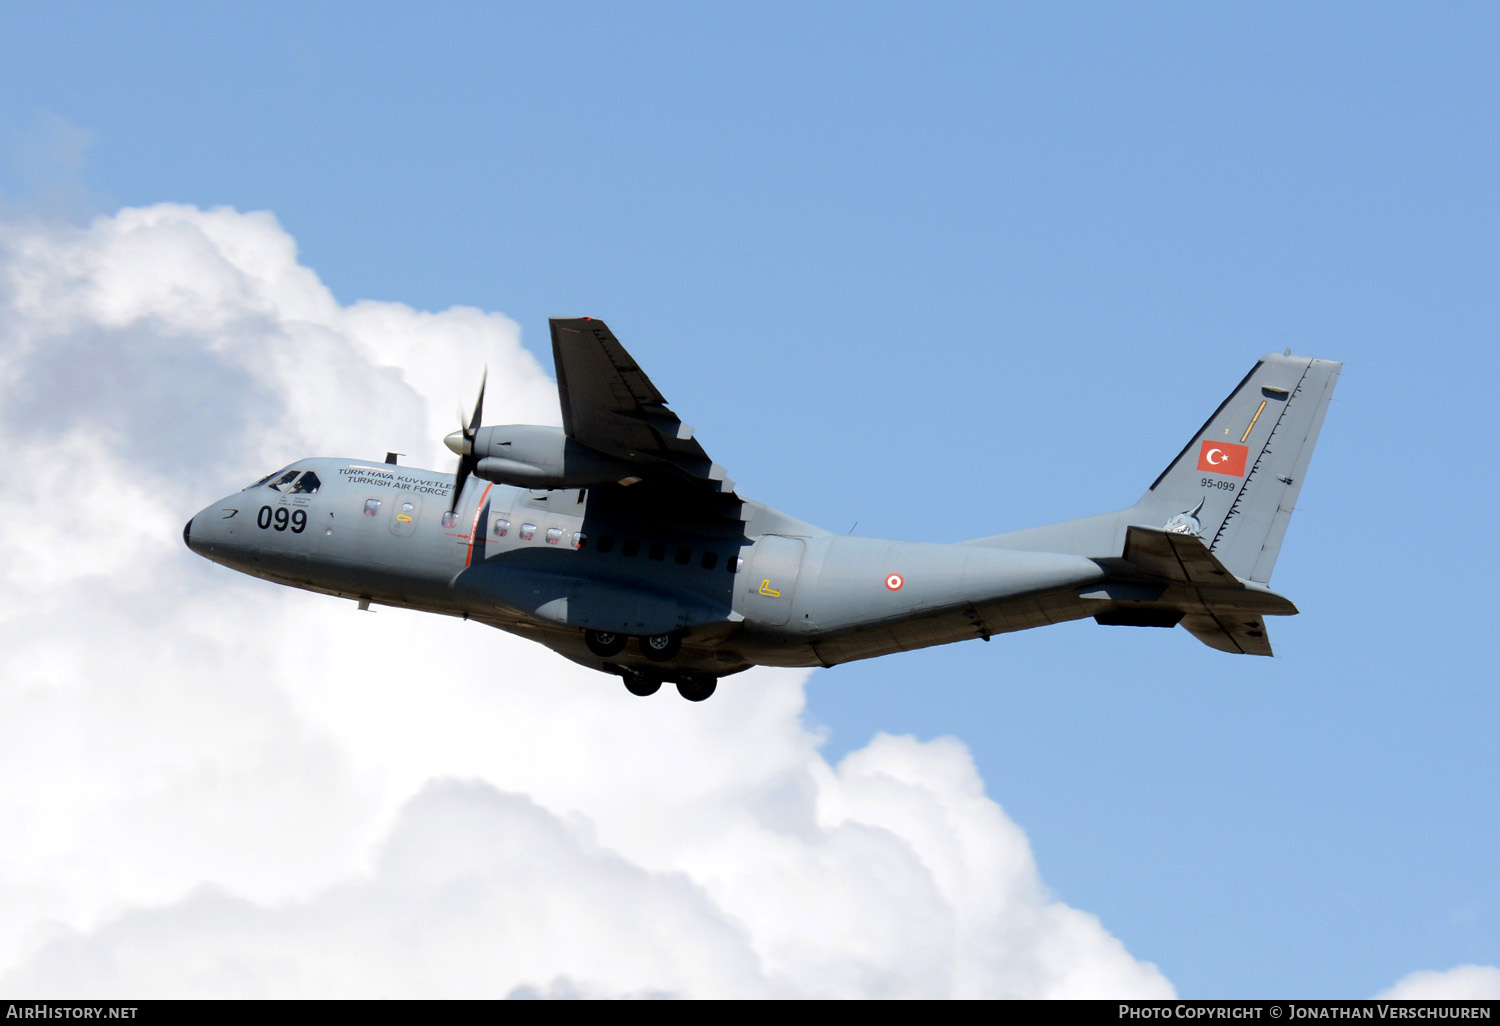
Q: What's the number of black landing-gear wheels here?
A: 4